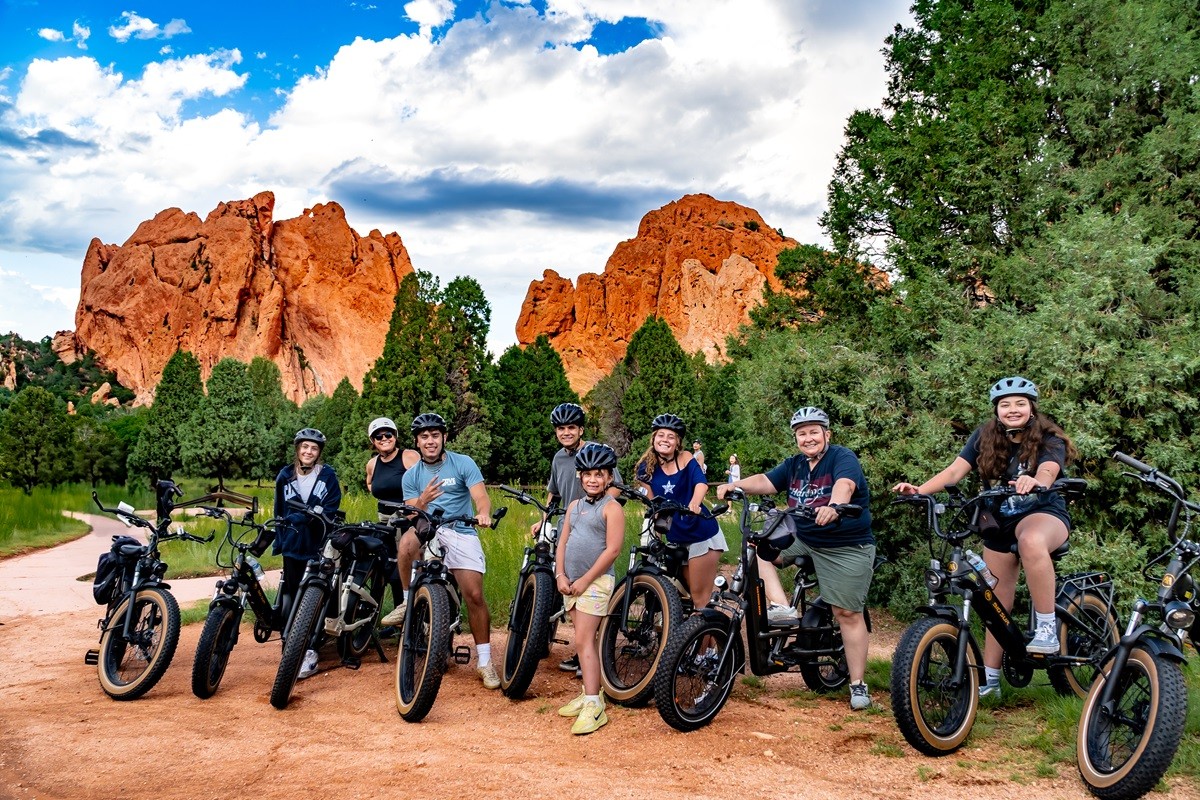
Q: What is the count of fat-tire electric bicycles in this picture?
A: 9